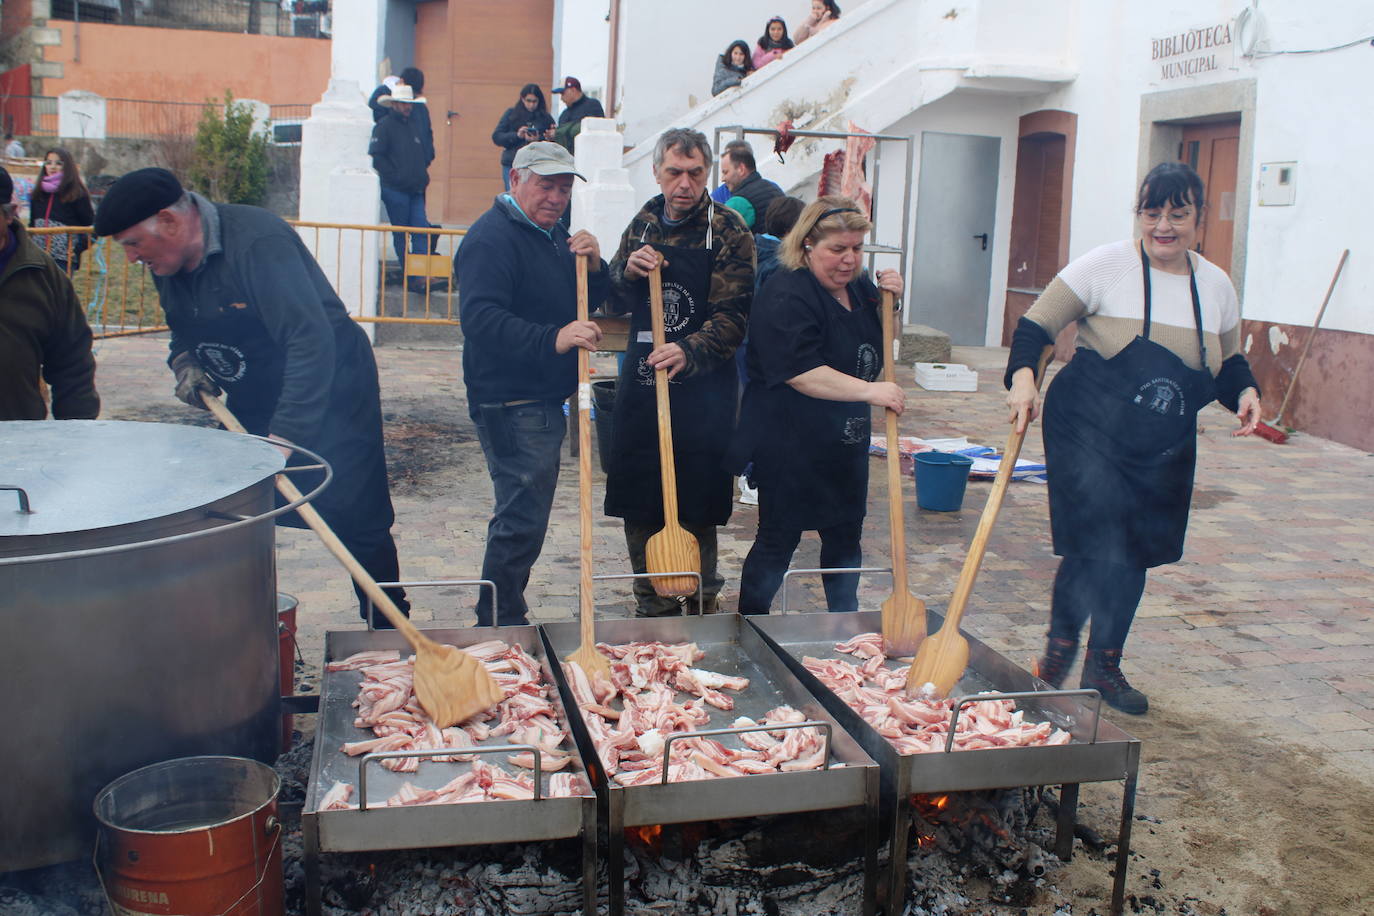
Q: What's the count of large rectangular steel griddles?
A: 3